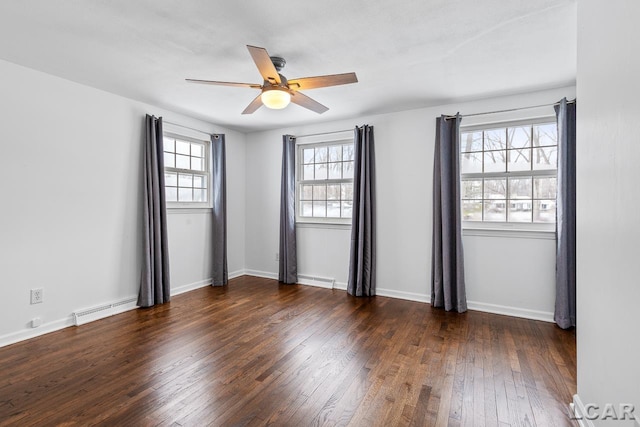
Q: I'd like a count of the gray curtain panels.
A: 6